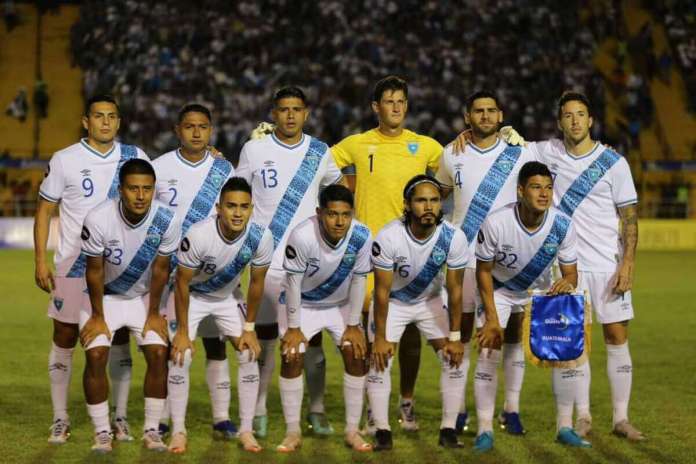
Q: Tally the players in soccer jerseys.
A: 11